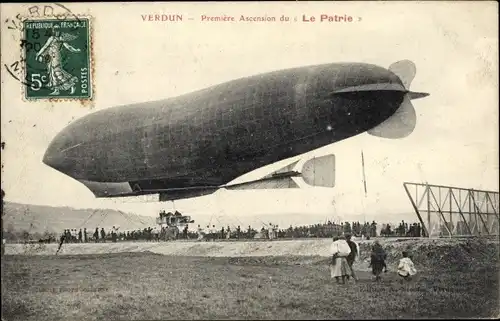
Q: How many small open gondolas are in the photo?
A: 1